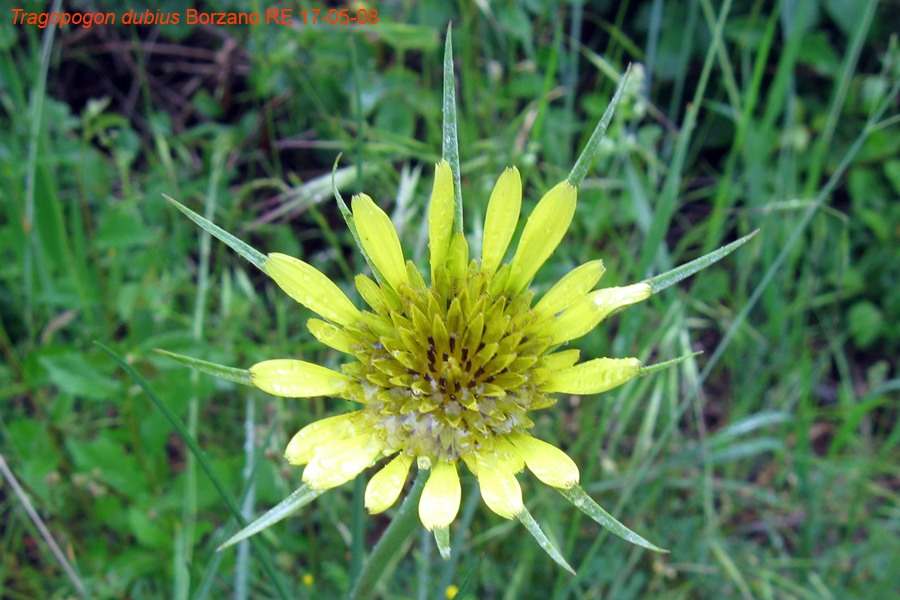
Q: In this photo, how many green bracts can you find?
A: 11